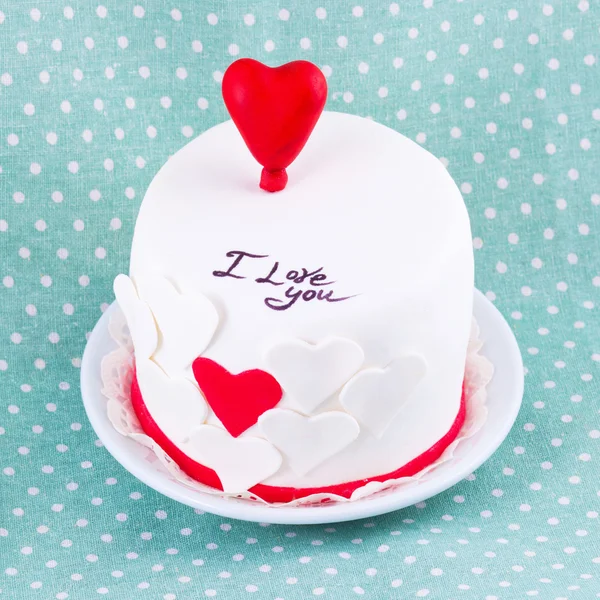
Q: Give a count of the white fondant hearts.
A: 7